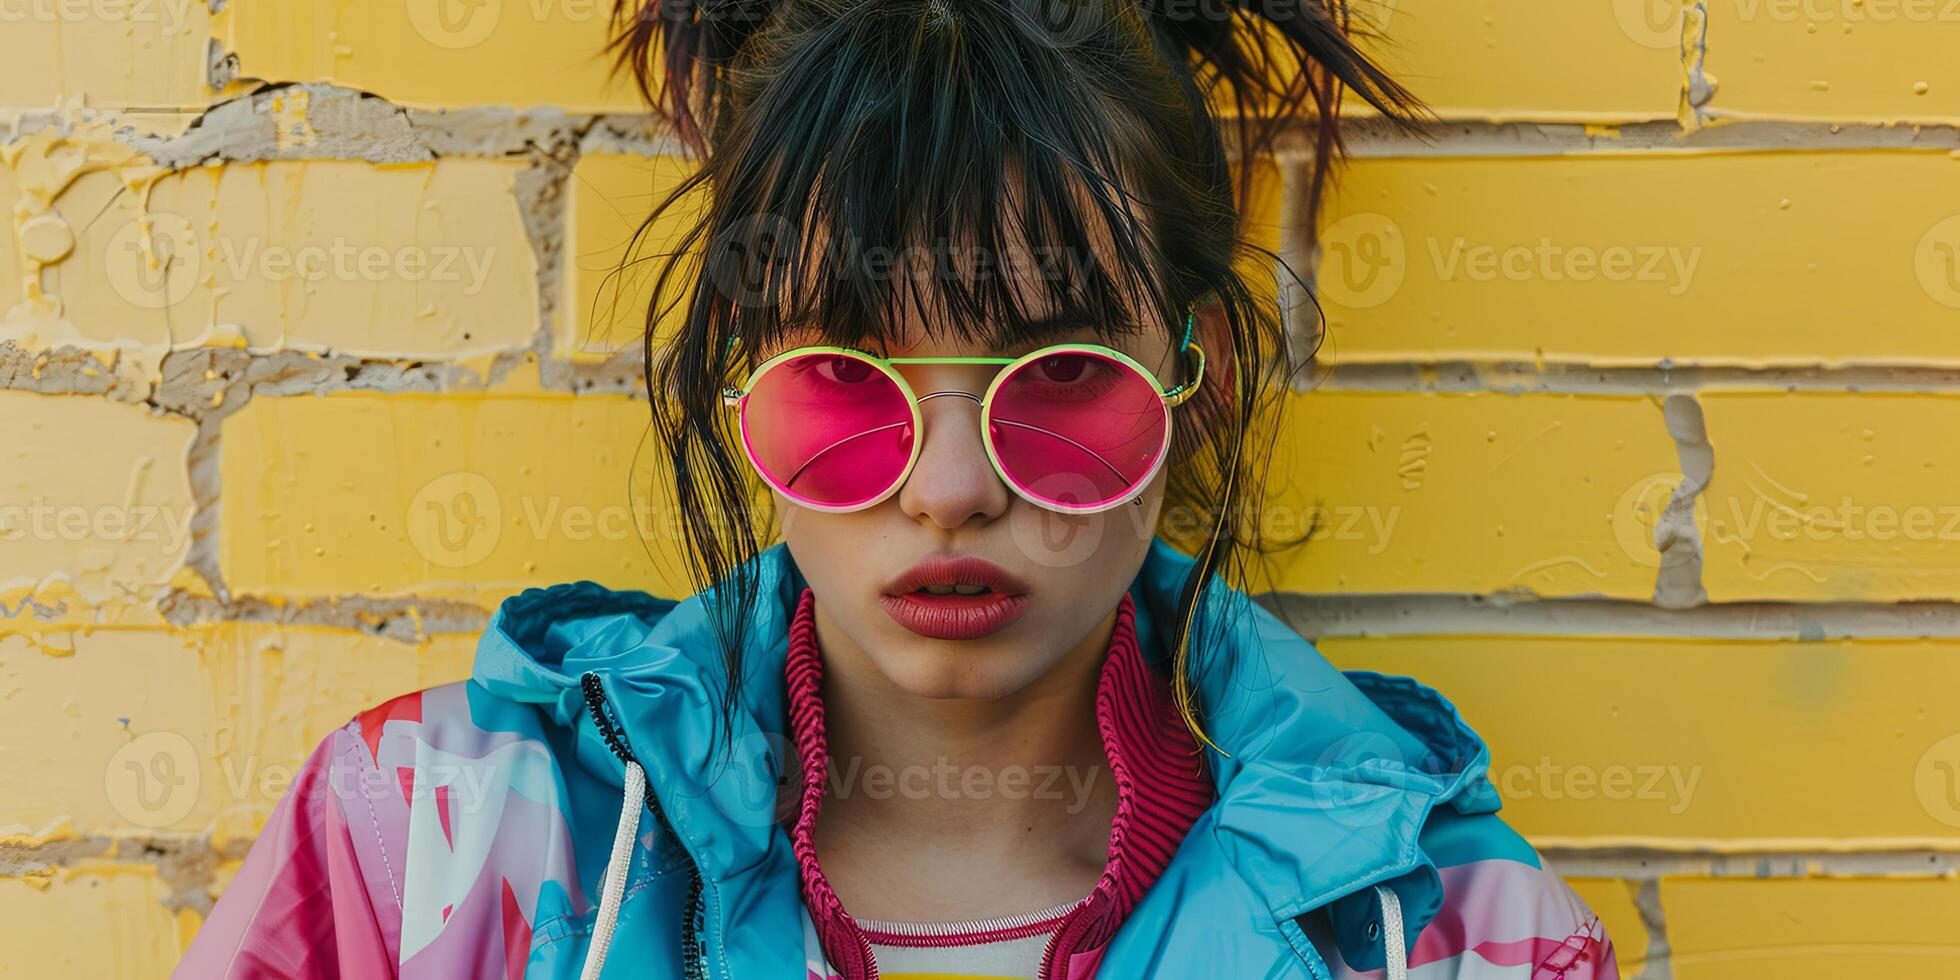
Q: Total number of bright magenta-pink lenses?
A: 2